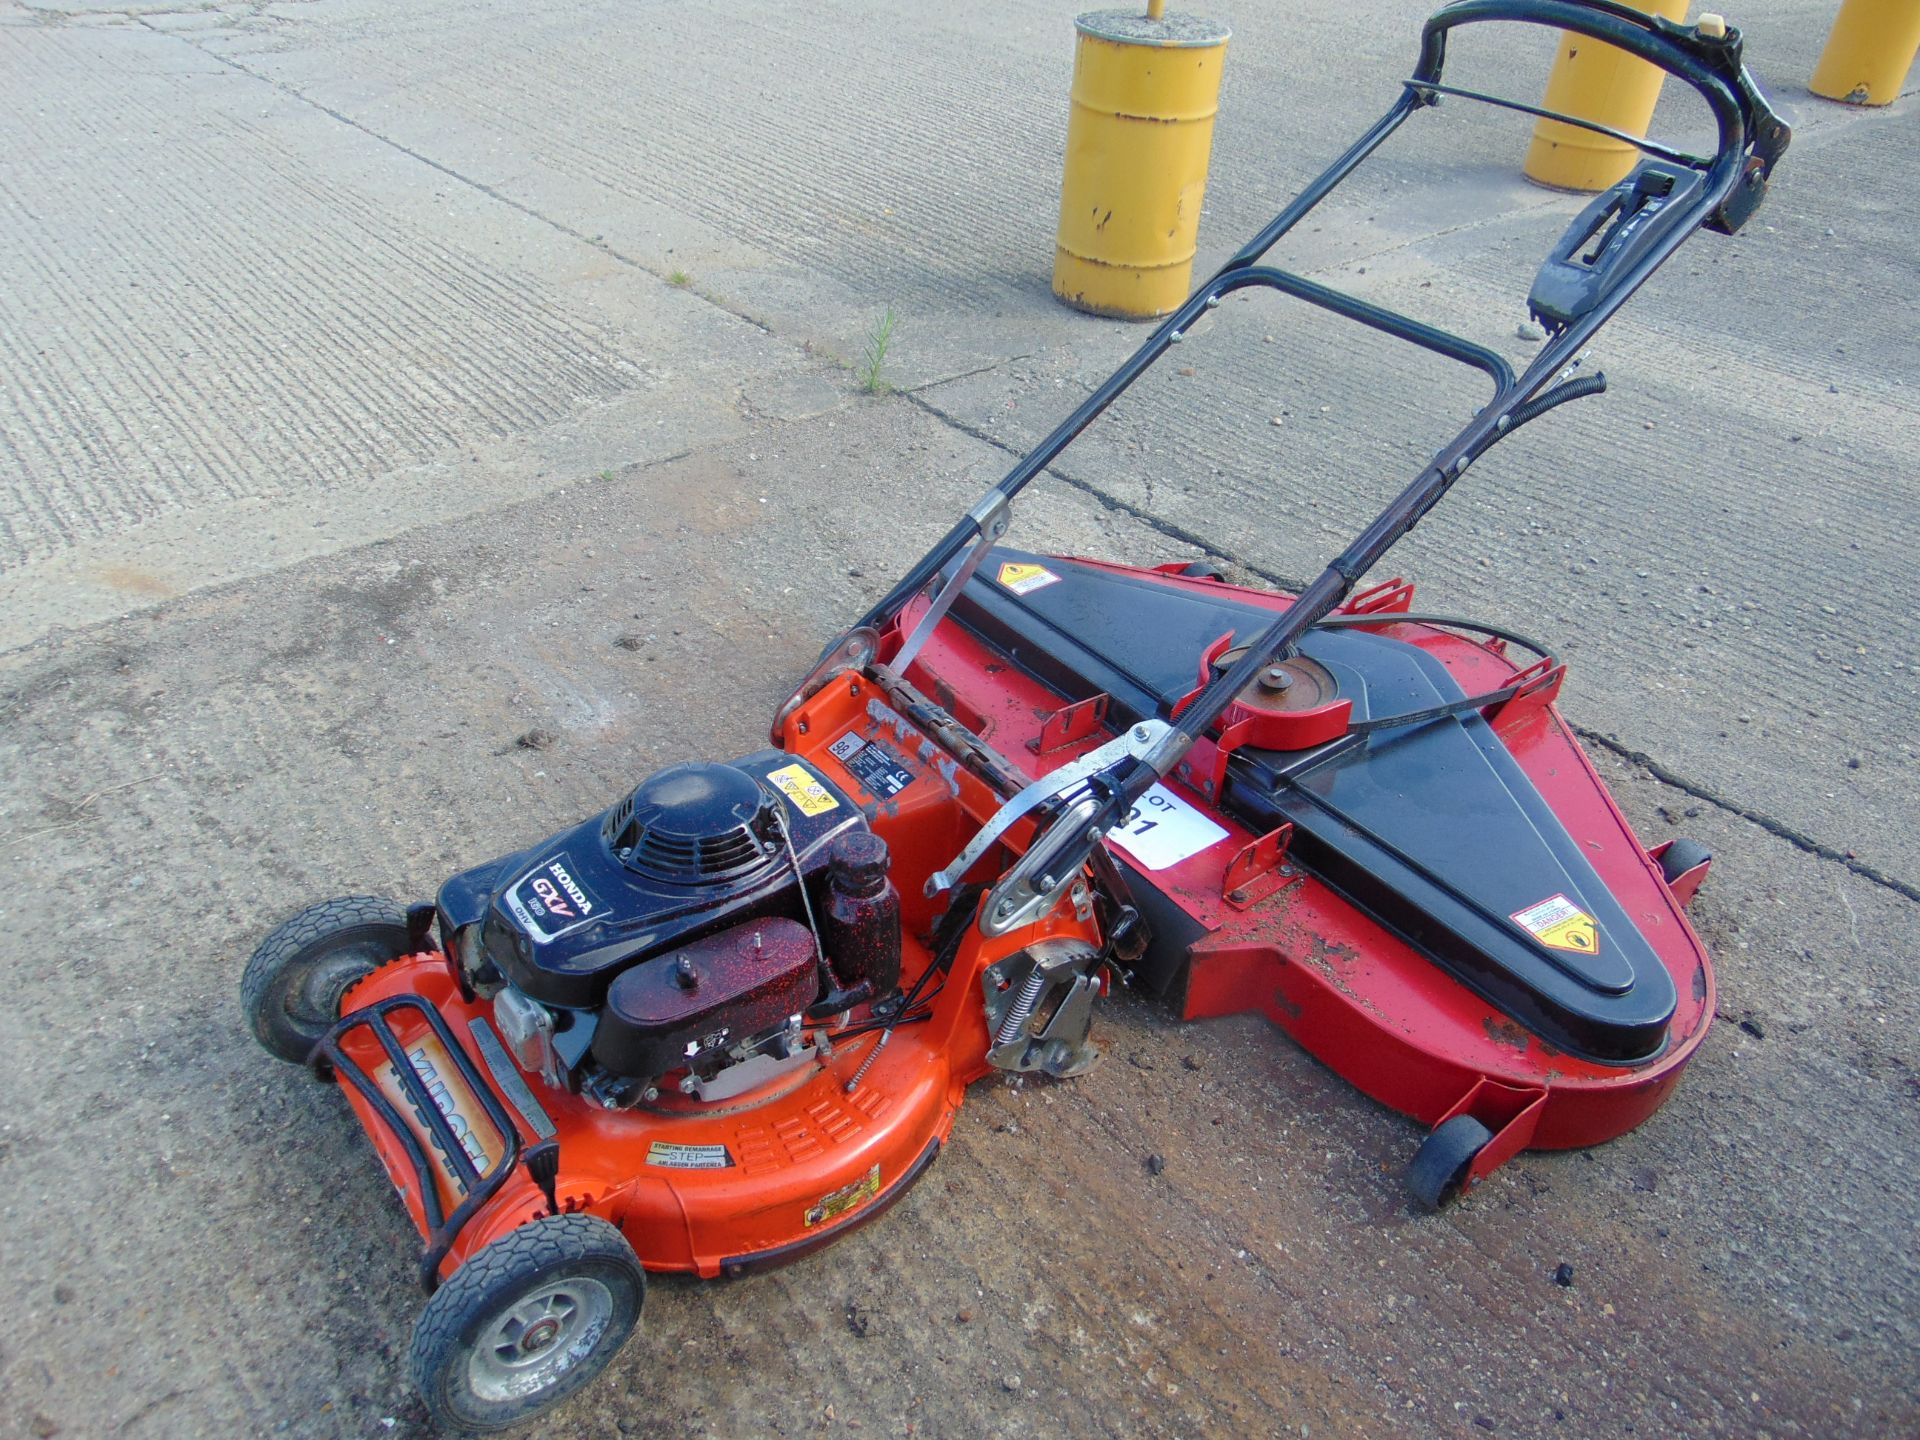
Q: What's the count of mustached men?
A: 0